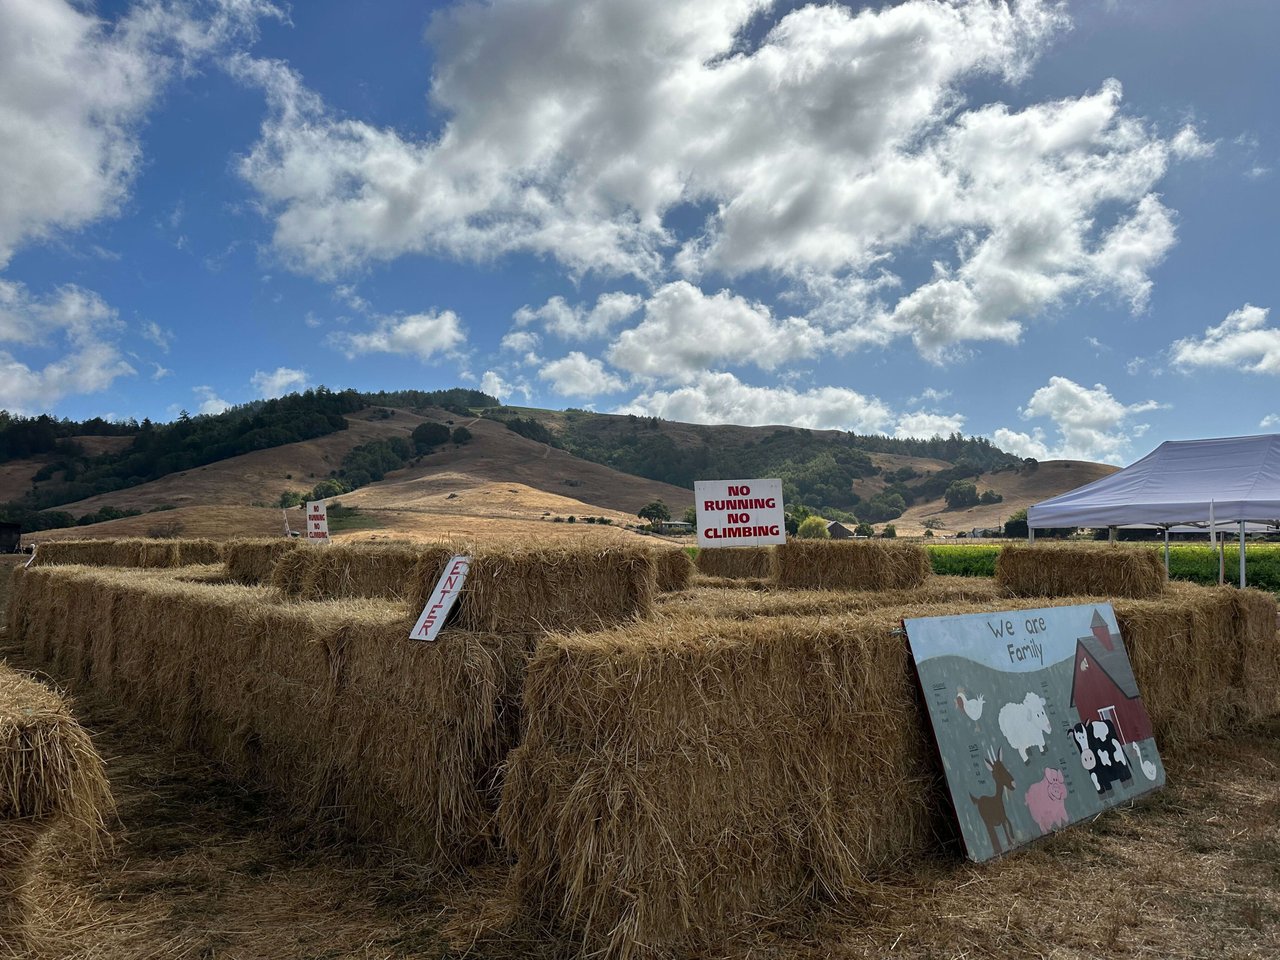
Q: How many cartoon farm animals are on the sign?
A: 6